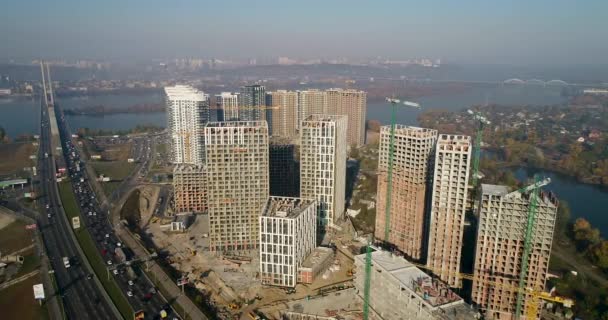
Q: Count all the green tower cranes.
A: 4